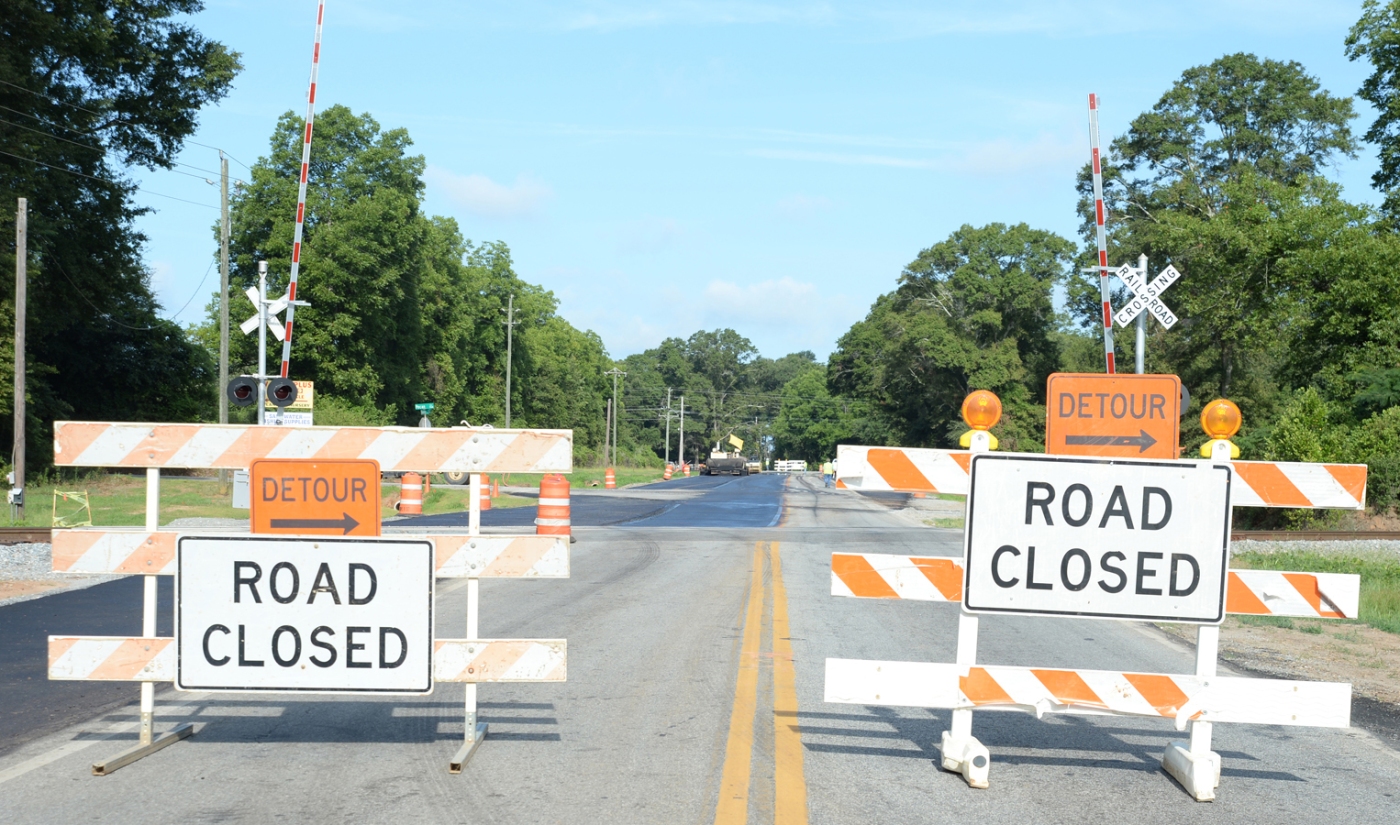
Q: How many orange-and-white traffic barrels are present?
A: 6